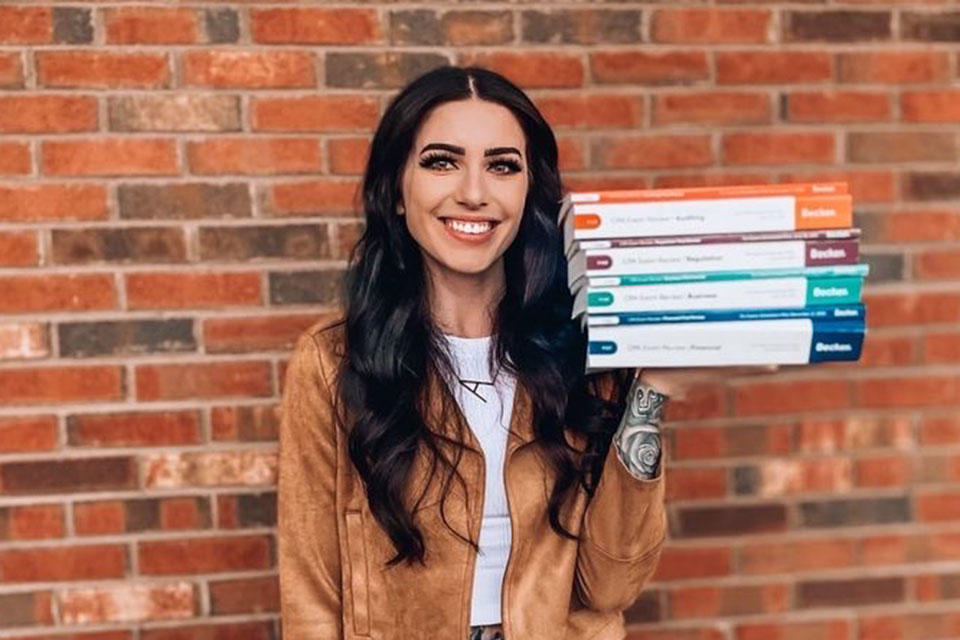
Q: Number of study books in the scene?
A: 8